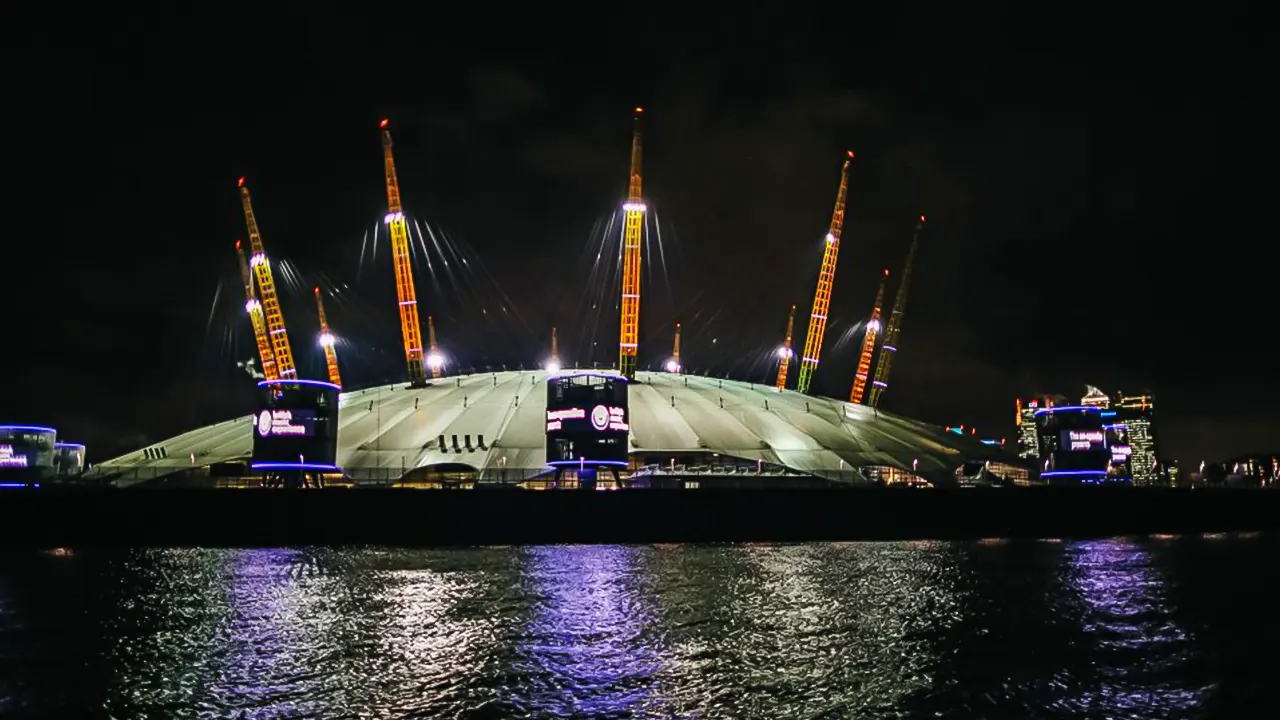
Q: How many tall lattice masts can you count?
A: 12